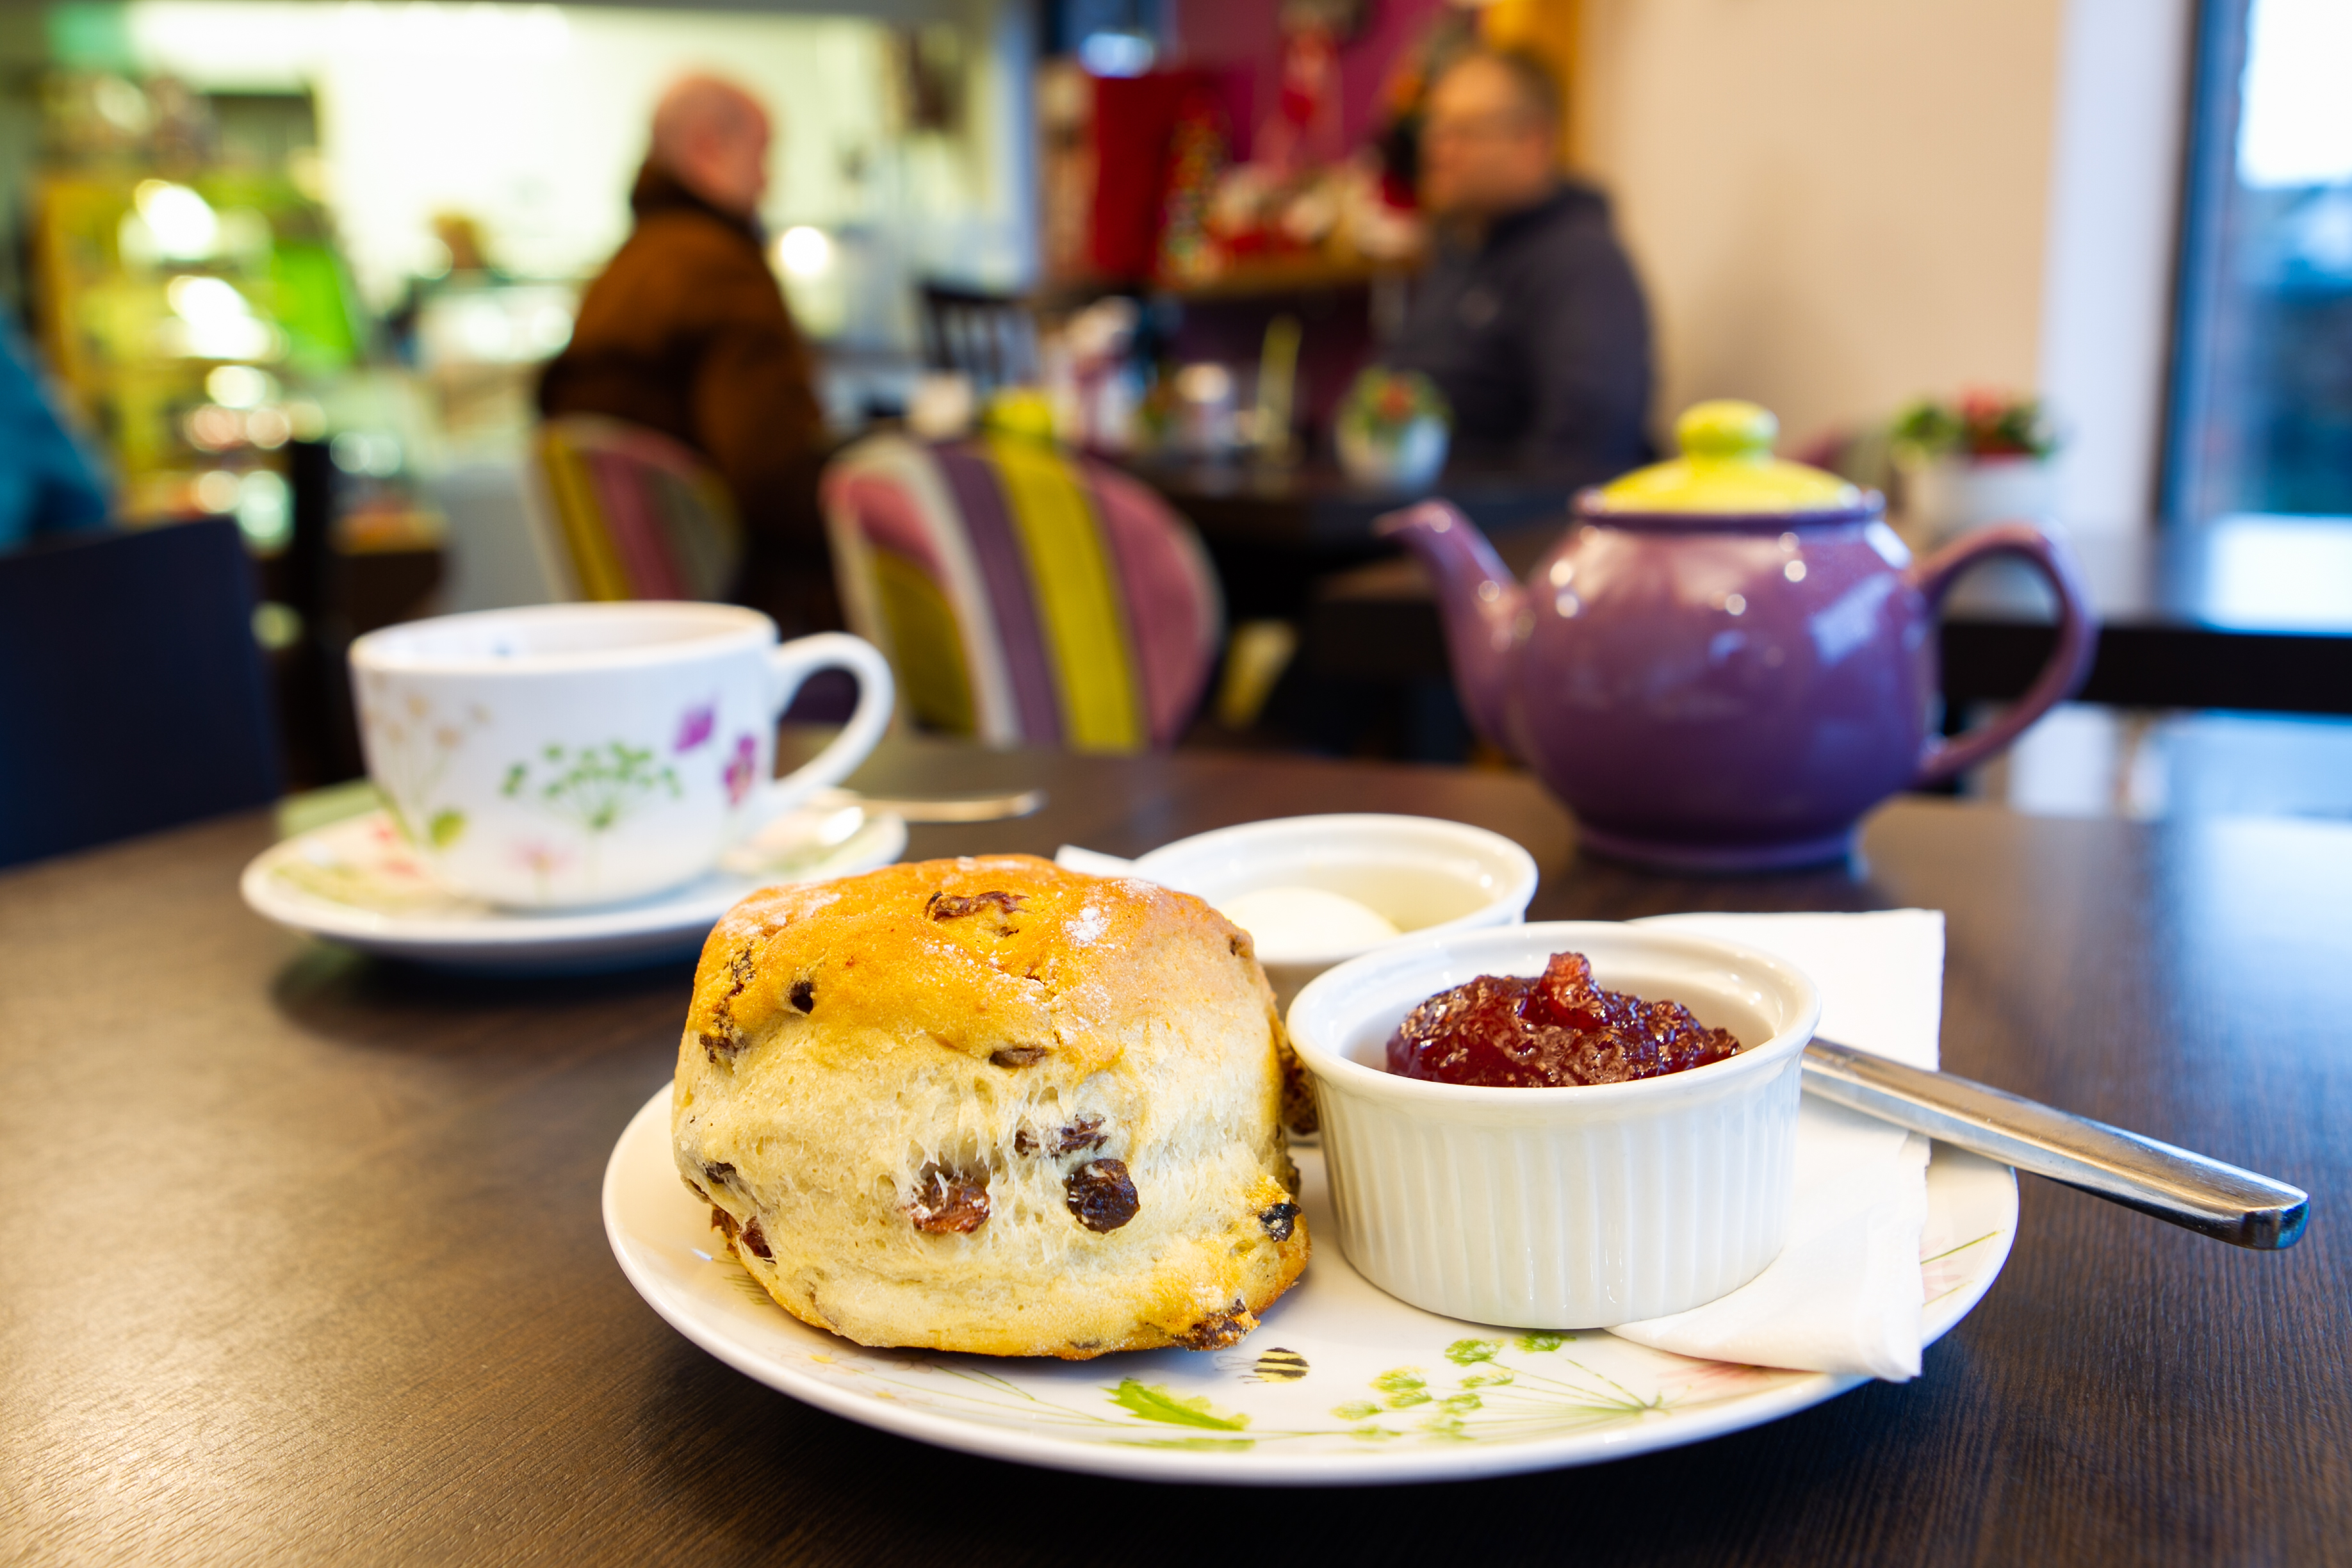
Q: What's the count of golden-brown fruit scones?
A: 1